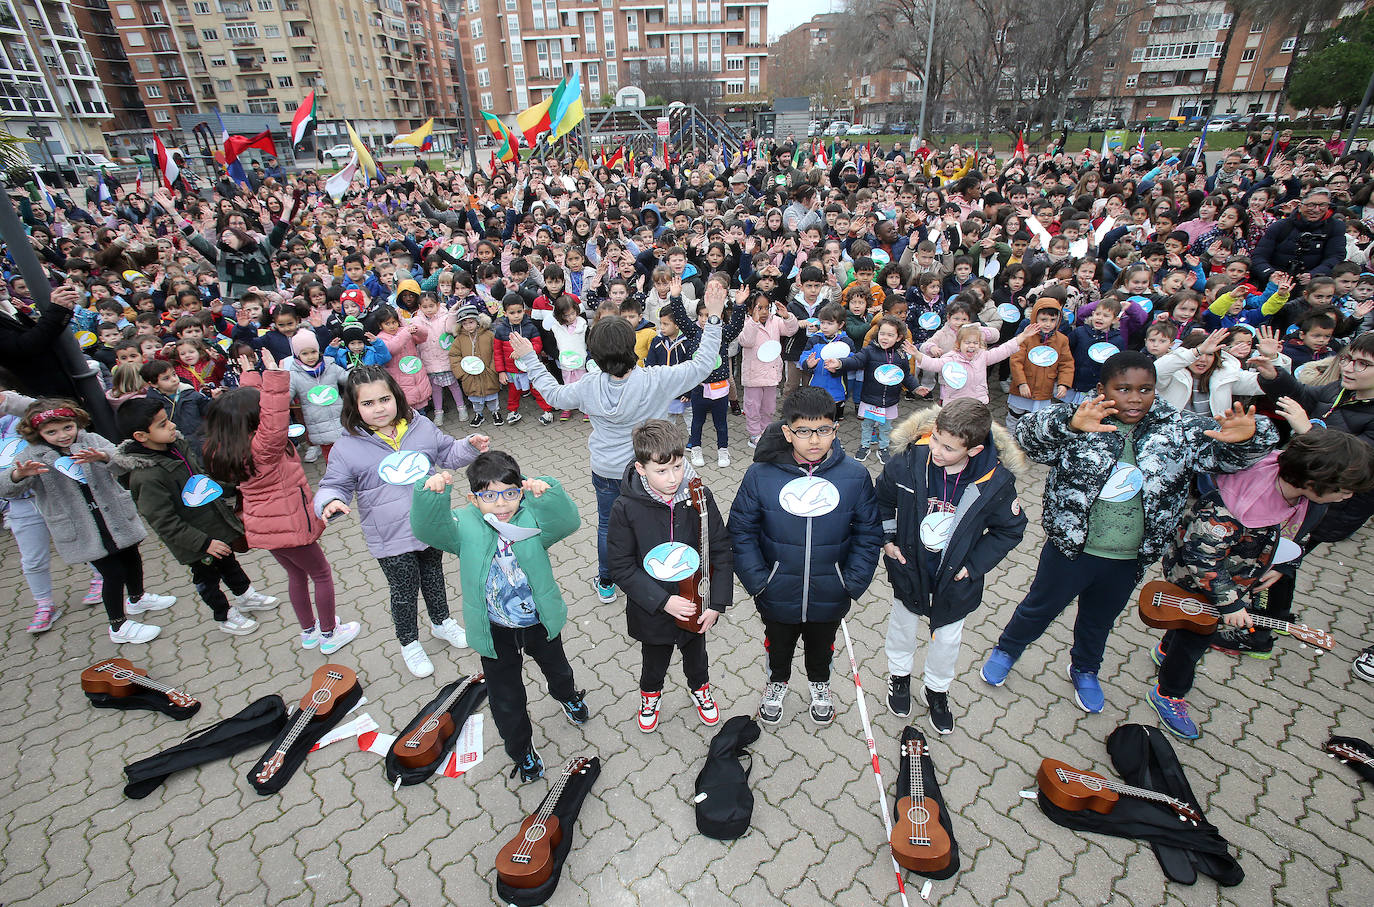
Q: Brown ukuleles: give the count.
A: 9